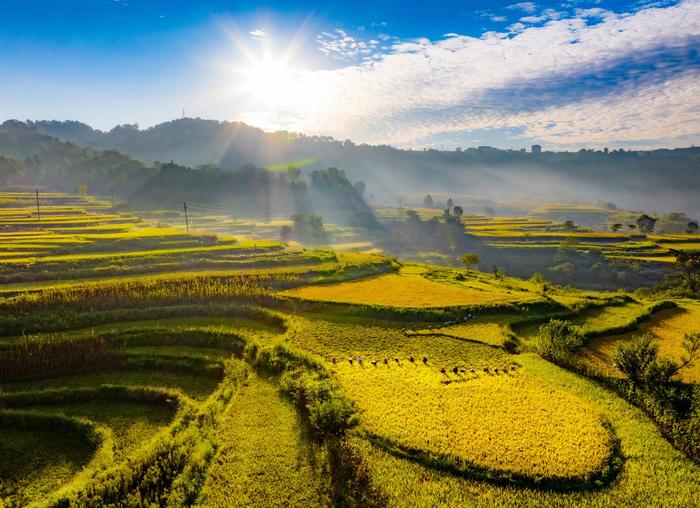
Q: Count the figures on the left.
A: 8